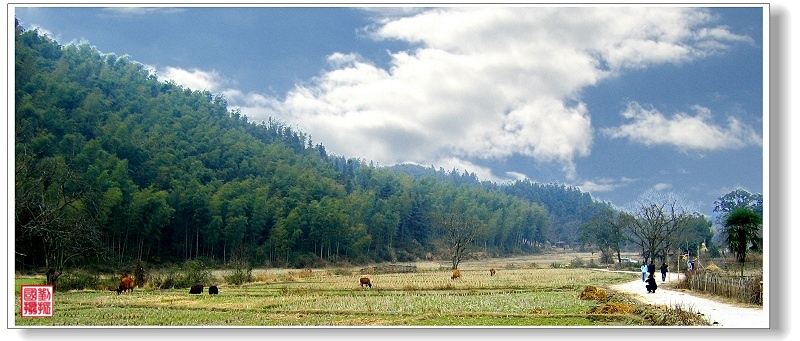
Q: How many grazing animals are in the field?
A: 6